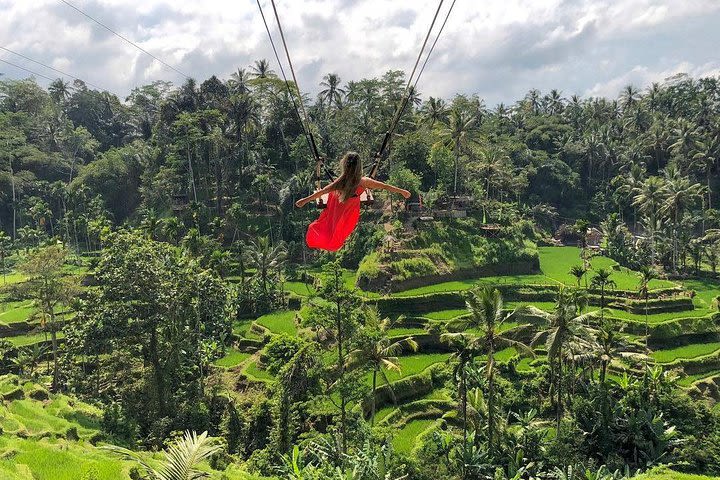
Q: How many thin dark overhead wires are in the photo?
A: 3